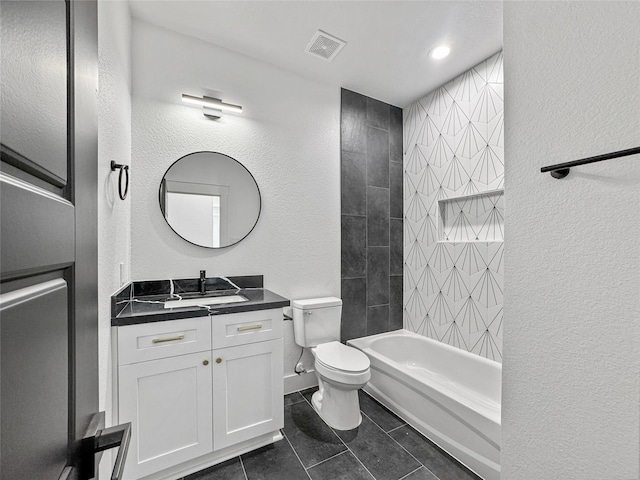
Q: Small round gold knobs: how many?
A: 2